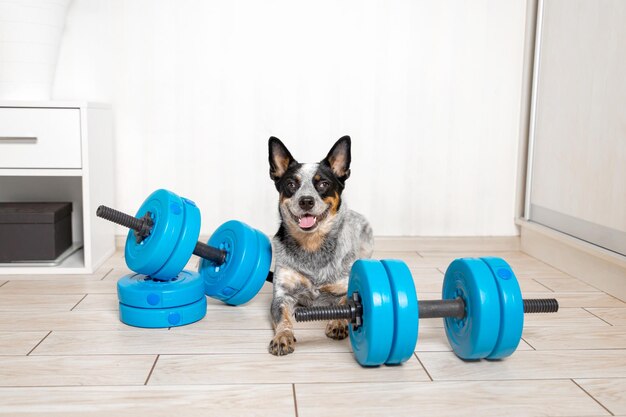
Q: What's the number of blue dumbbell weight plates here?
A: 10